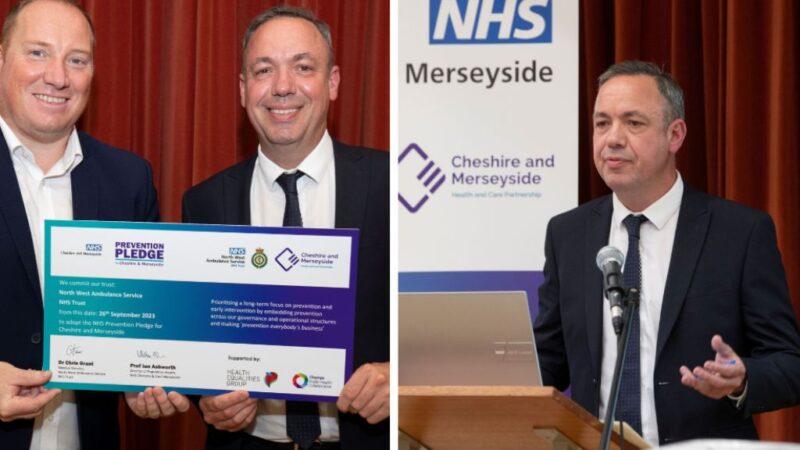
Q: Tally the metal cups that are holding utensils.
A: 0